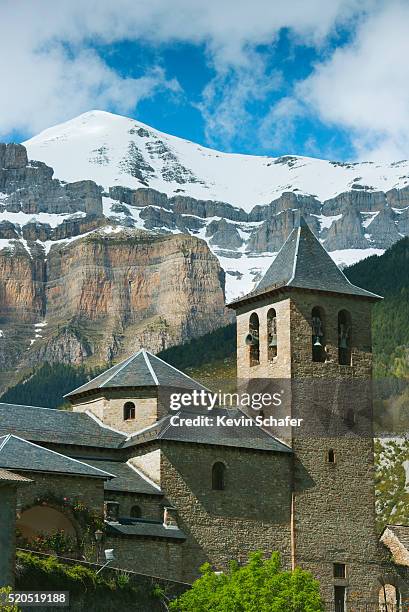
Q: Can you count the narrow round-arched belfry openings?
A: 4